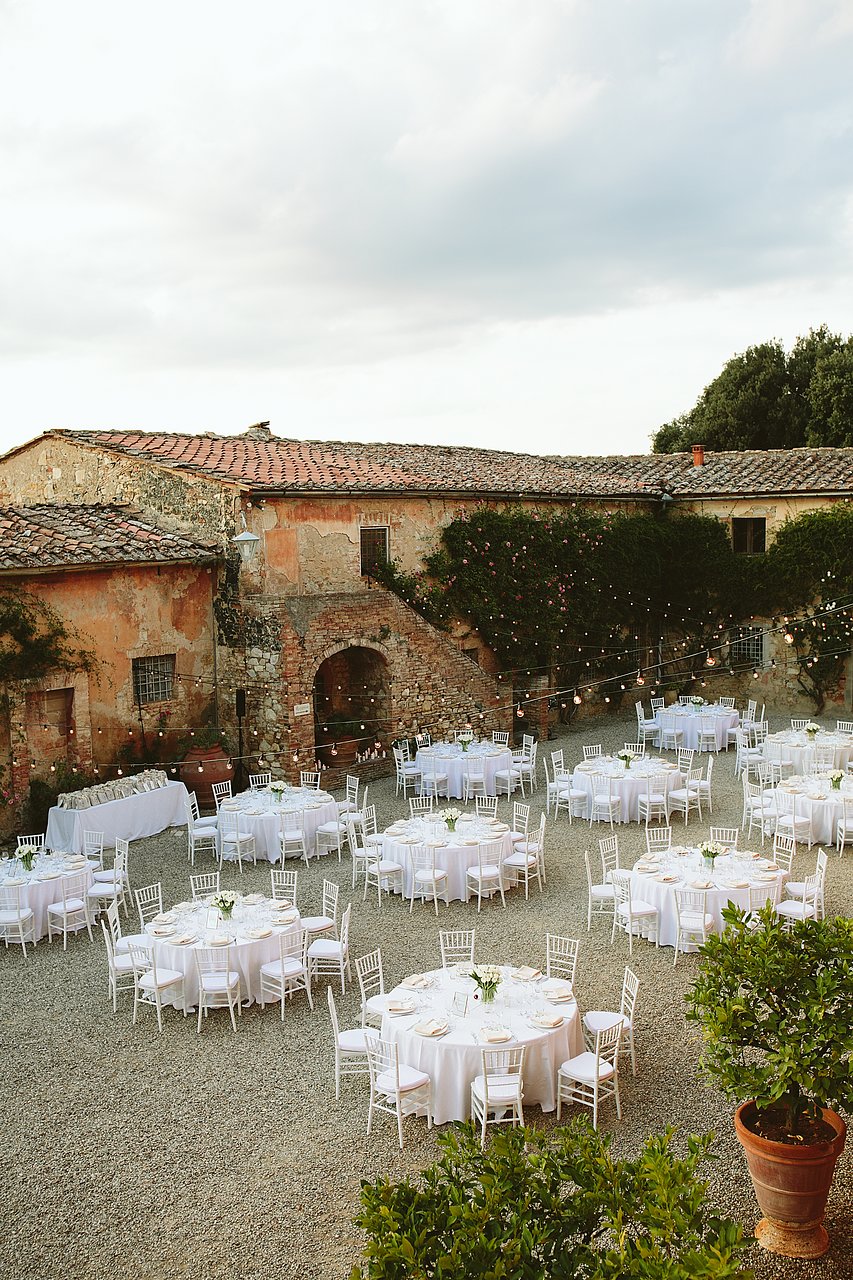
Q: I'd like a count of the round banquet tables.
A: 11